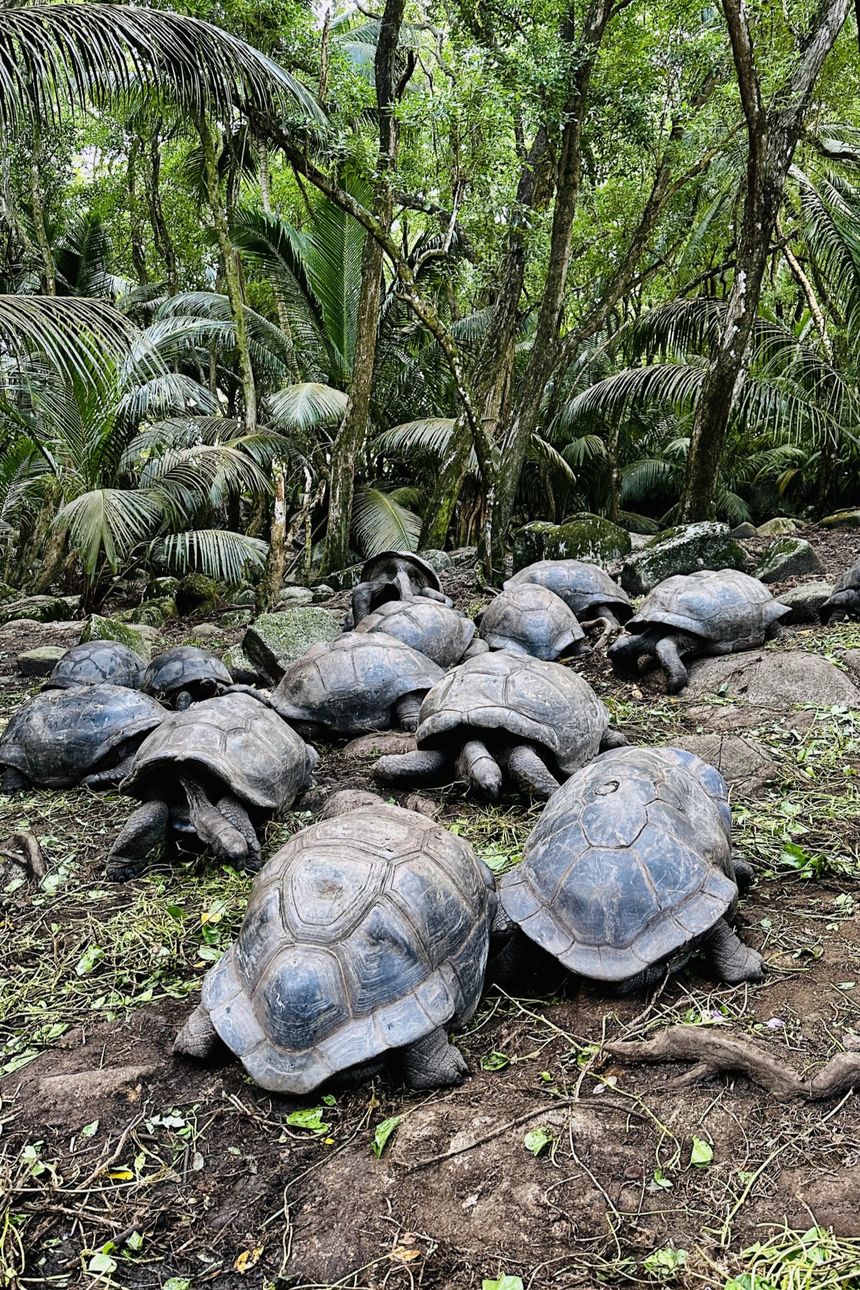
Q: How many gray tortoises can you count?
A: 14